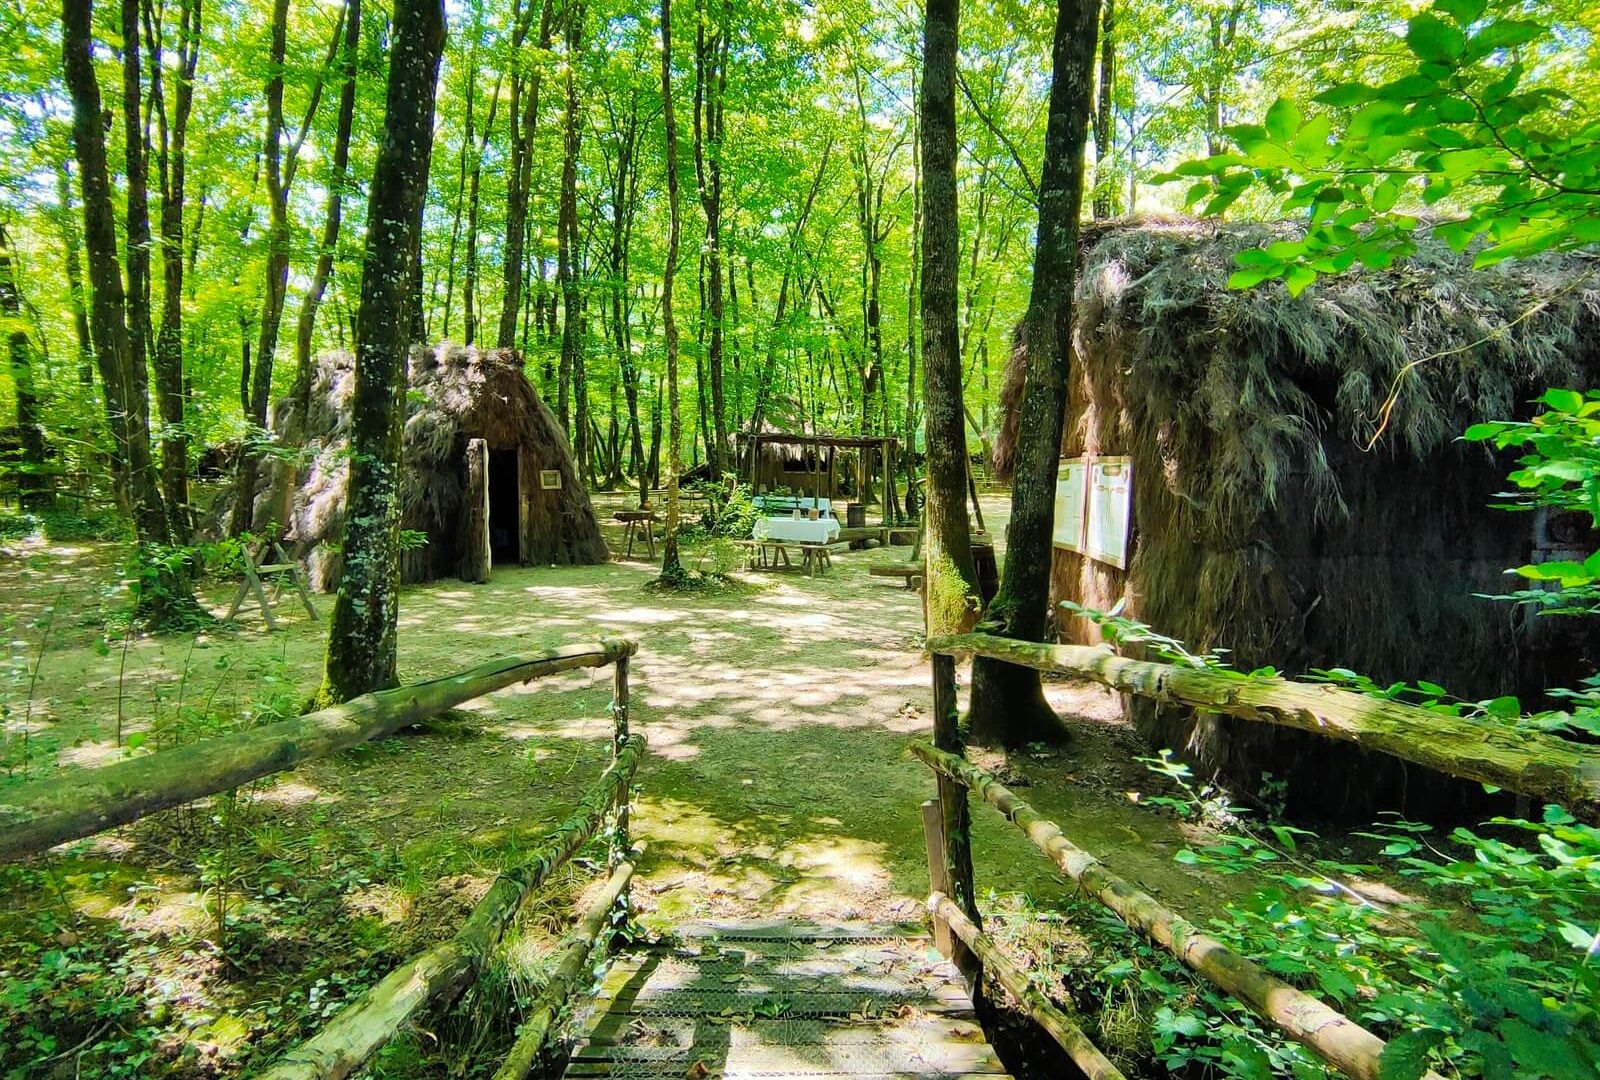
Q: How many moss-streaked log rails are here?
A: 6